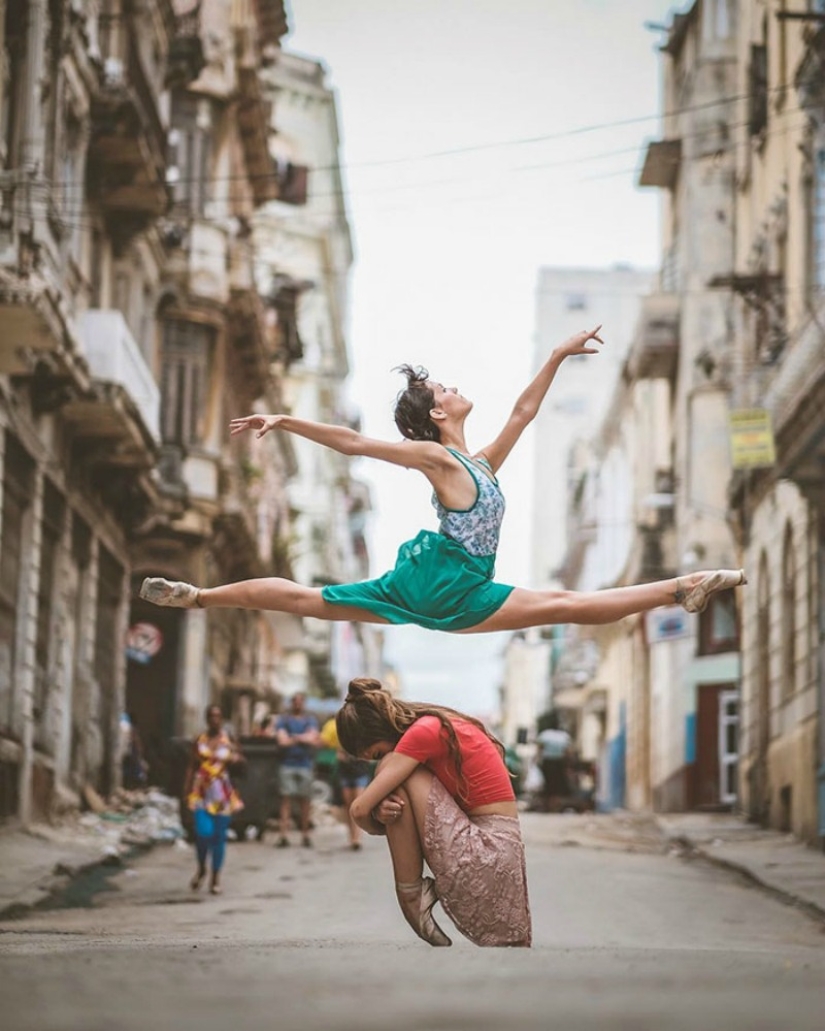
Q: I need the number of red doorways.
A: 1